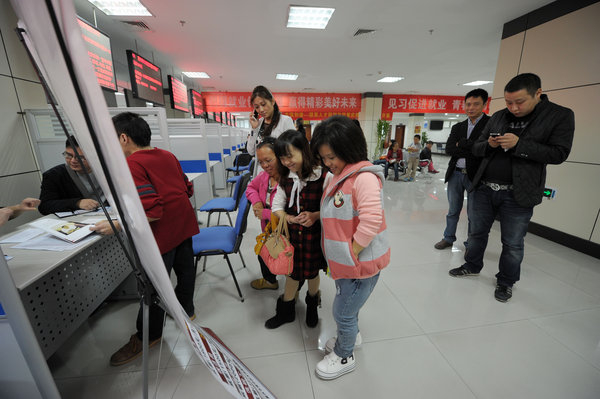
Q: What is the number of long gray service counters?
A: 1